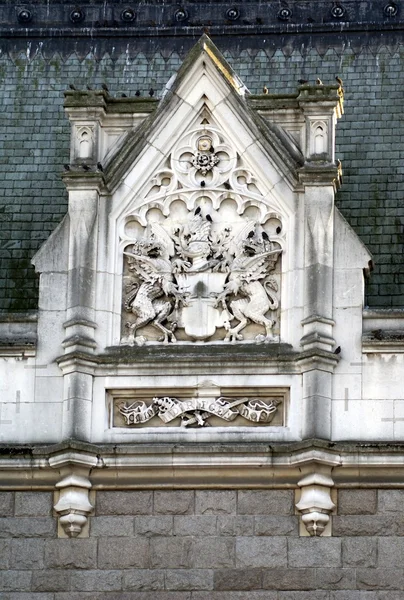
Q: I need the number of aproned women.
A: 0